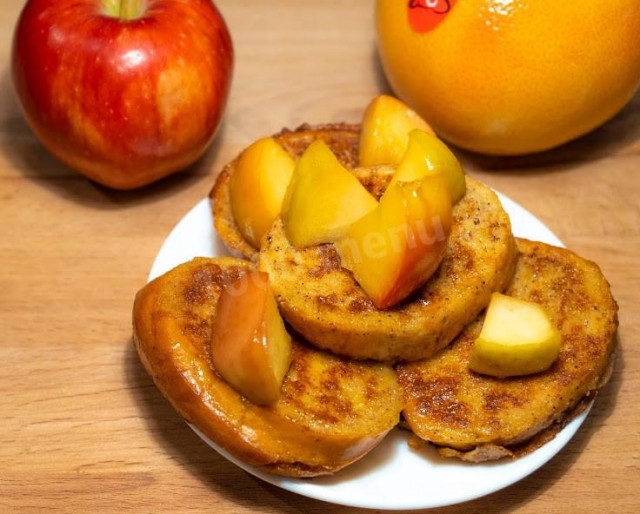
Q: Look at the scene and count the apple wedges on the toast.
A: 7